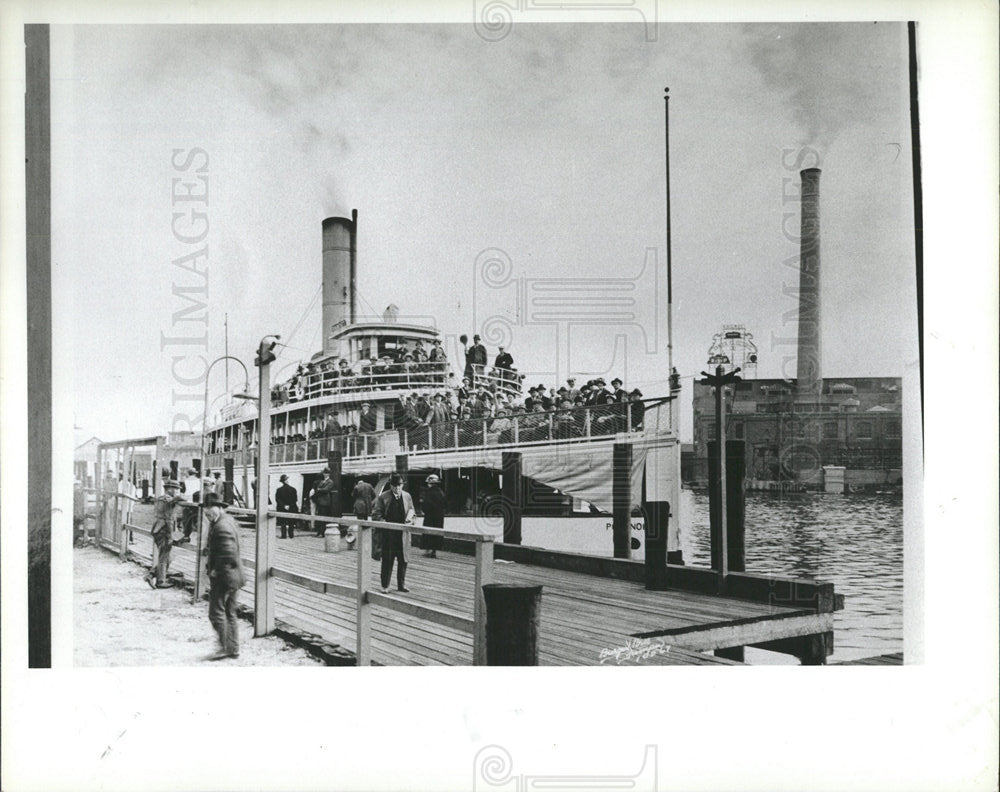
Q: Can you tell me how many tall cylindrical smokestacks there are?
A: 2